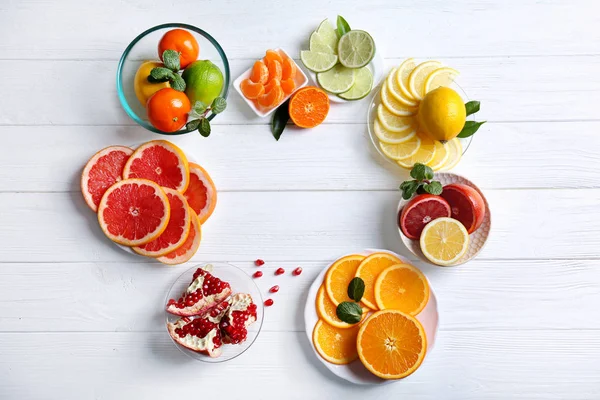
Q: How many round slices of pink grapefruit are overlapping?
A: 6